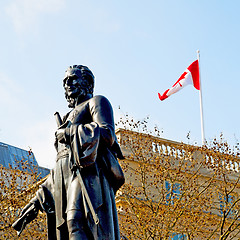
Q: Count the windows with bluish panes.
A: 3